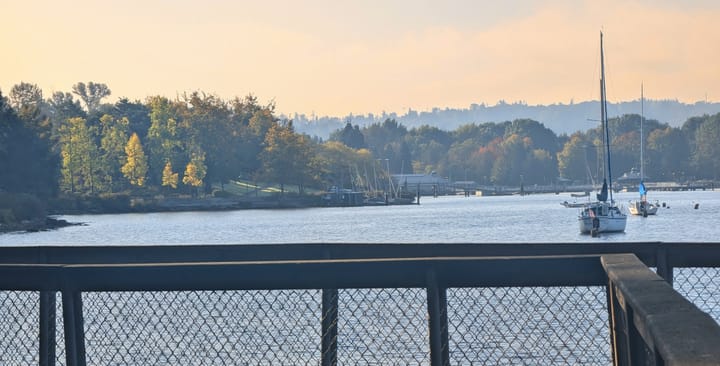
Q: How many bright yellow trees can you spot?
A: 3